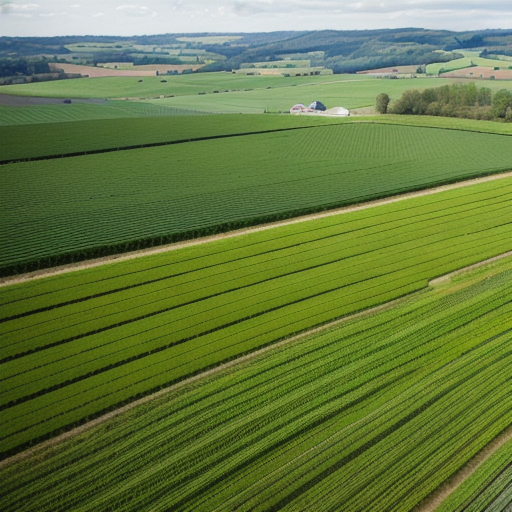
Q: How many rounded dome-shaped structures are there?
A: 3